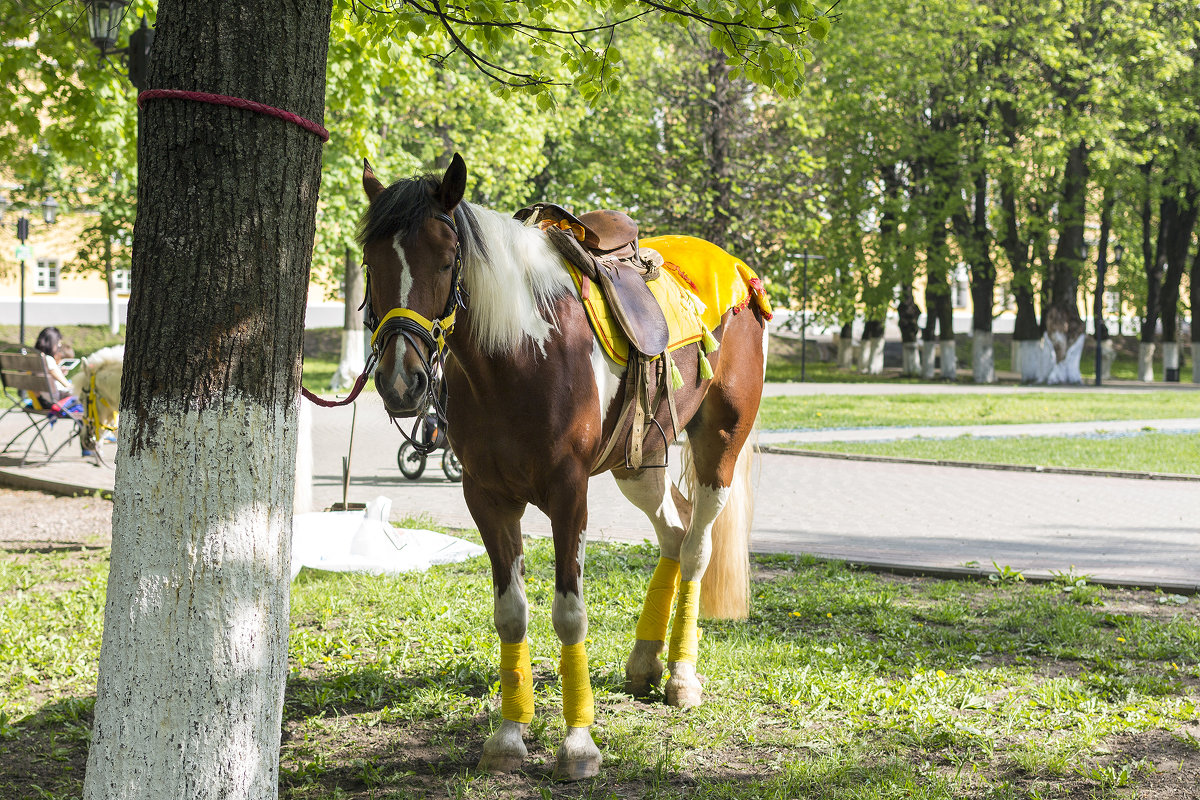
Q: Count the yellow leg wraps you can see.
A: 4